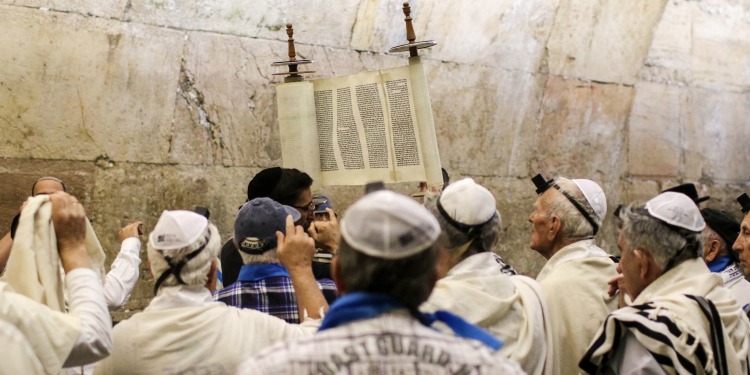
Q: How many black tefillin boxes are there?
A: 5